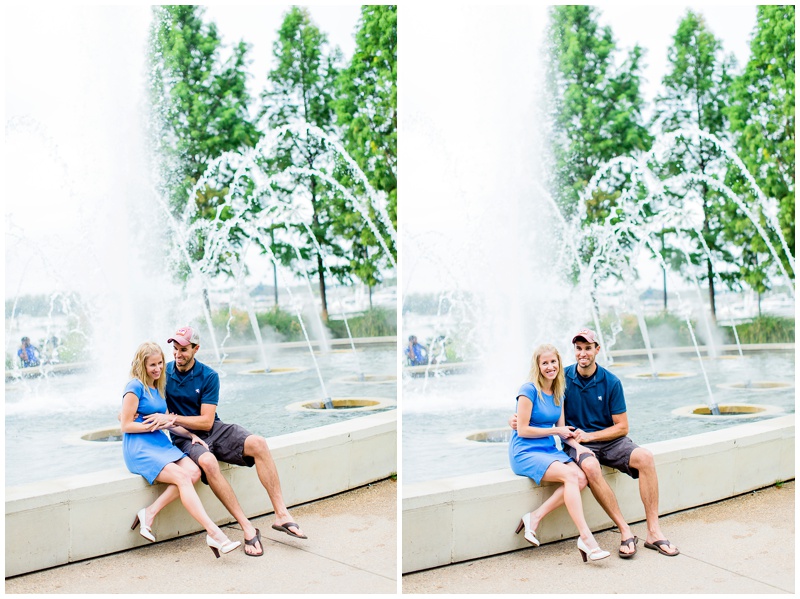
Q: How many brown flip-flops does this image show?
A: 4